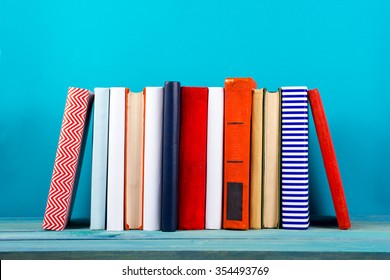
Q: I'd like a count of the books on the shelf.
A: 13